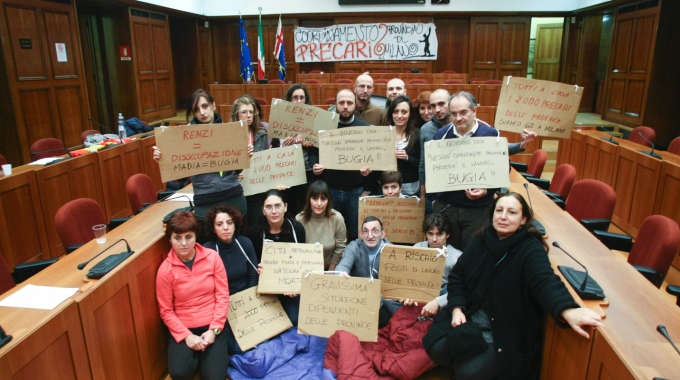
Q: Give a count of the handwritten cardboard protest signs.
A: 11